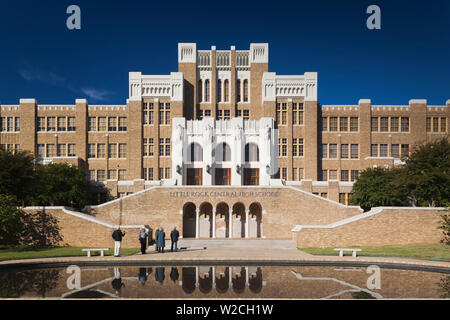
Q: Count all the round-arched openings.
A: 14